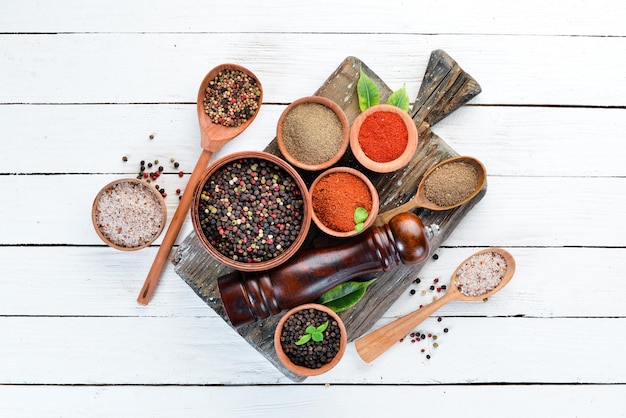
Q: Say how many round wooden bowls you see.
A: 6